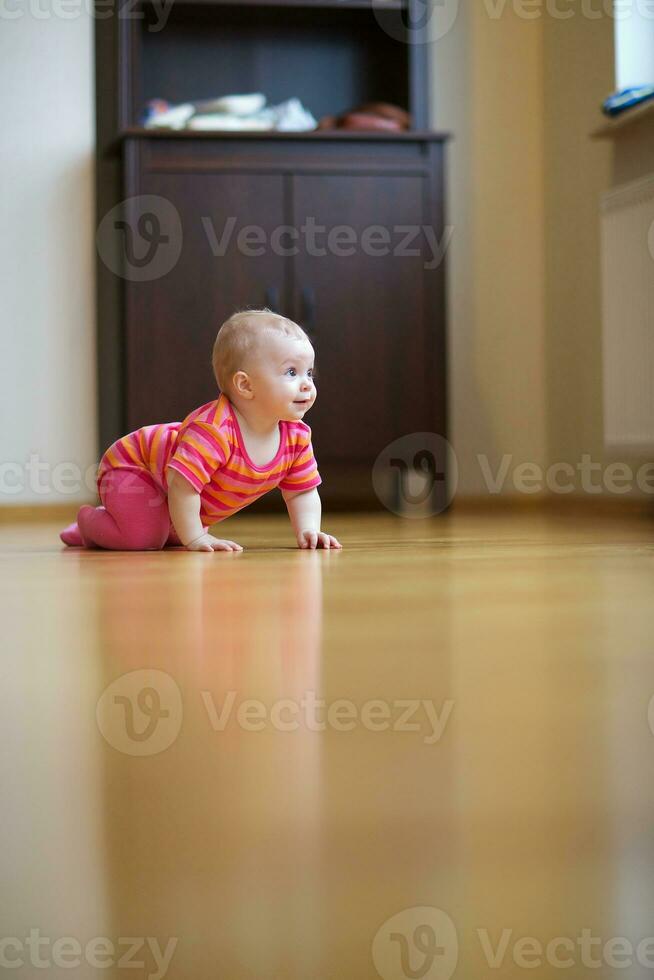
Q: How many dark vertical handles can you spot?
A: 2